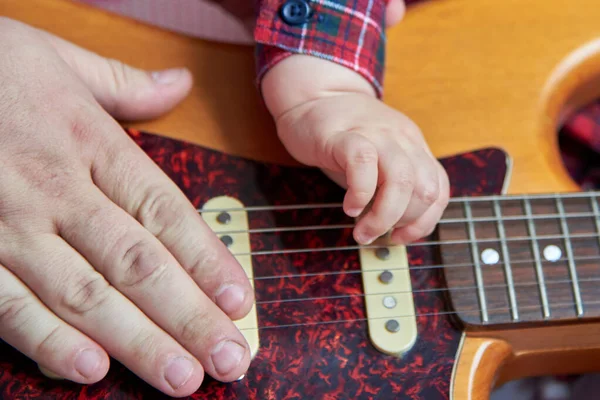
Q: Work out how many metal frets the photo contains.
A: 5